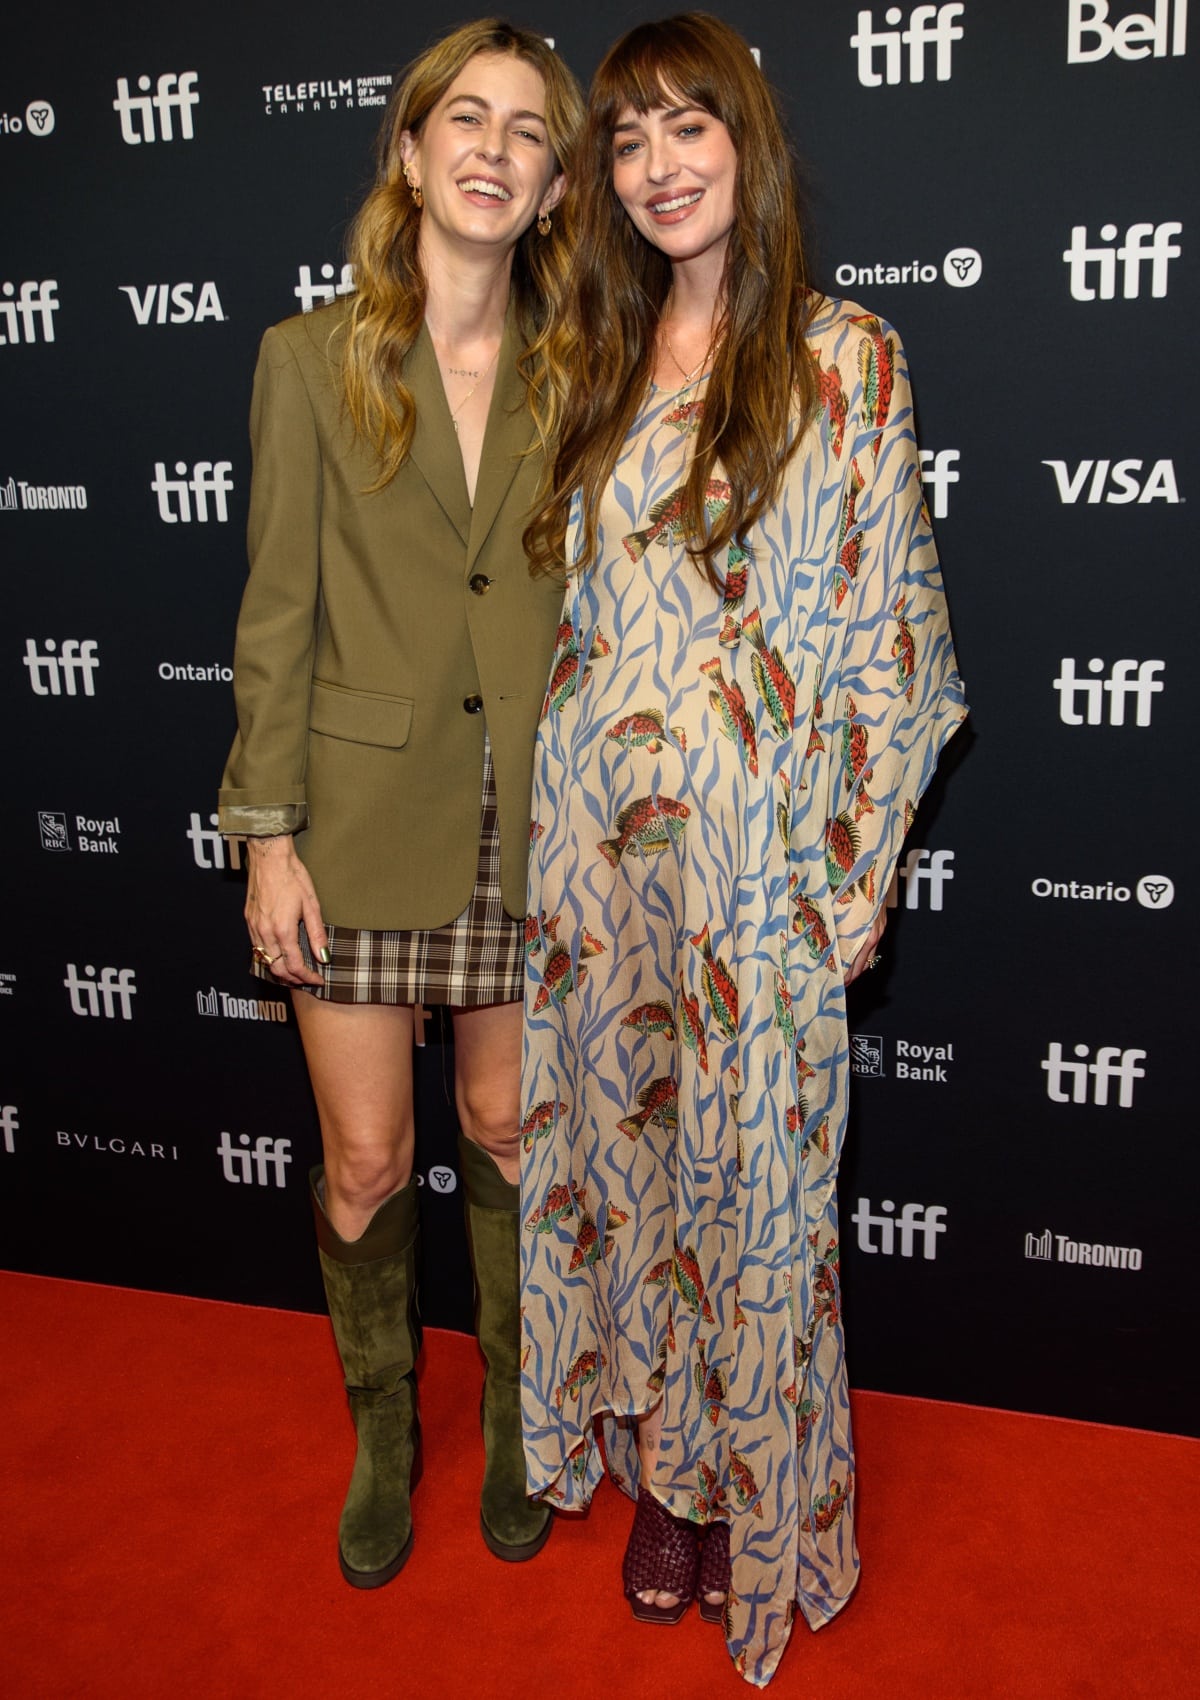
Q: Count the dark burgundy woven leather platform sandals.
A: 2